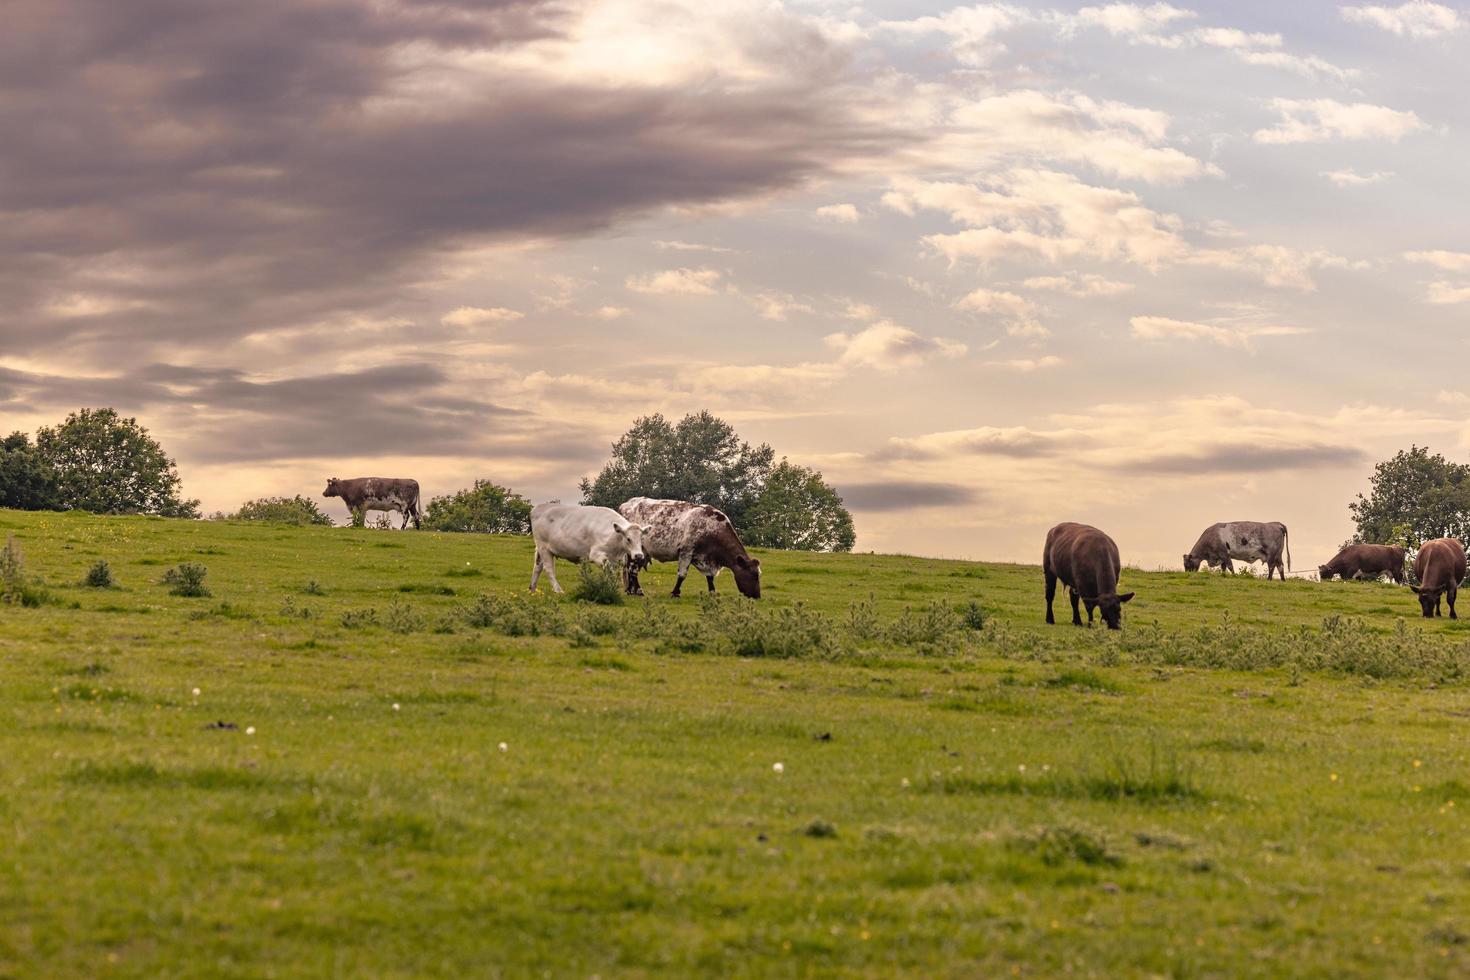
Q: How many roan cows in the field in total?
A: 3